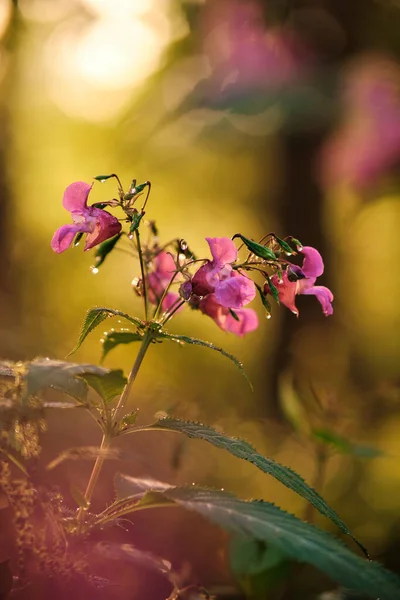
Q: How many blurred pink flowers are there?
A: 2